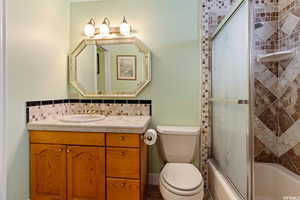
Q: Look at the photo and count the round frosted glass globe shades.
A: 3